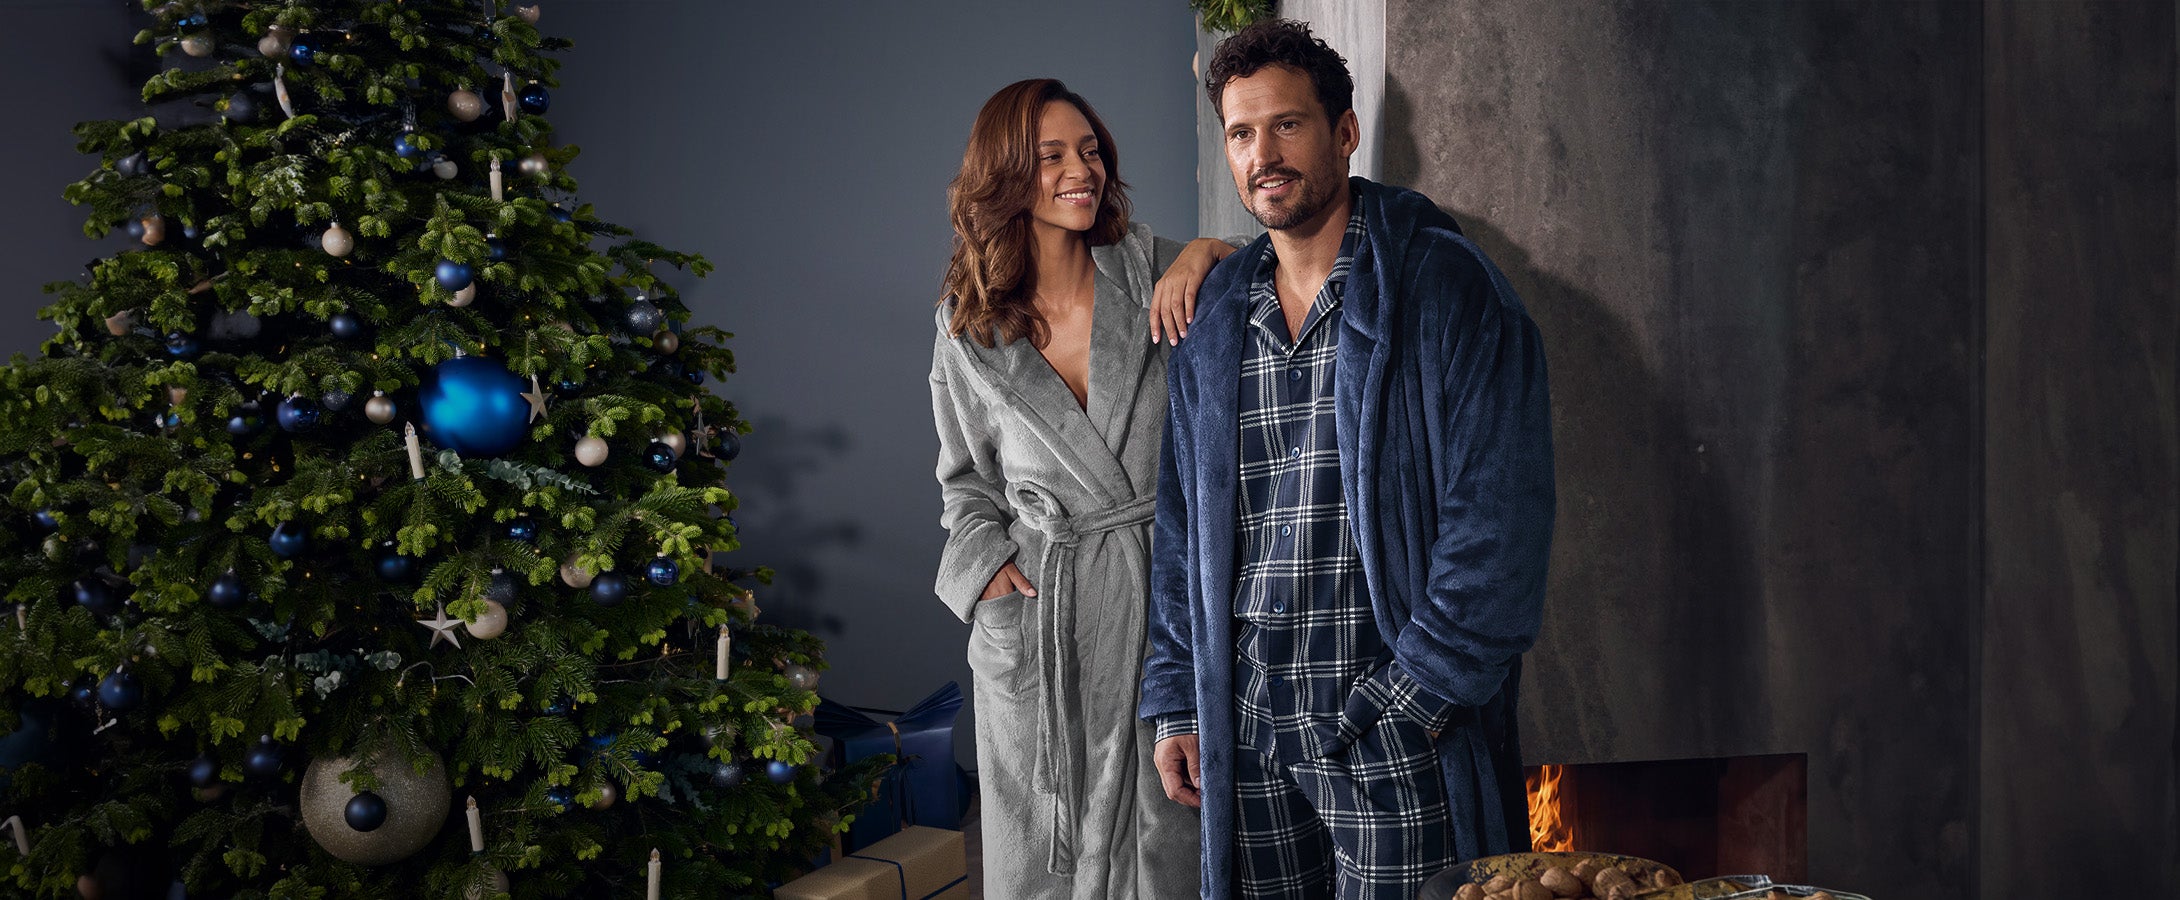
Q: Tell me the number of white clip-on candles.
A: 5